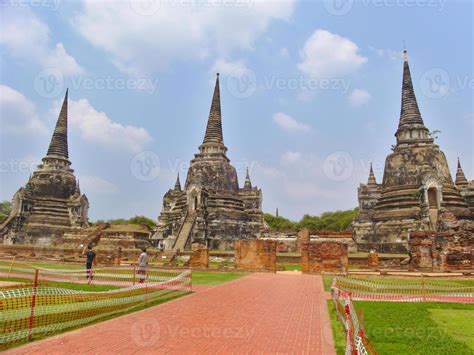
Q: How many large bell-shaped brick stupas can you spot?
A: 3